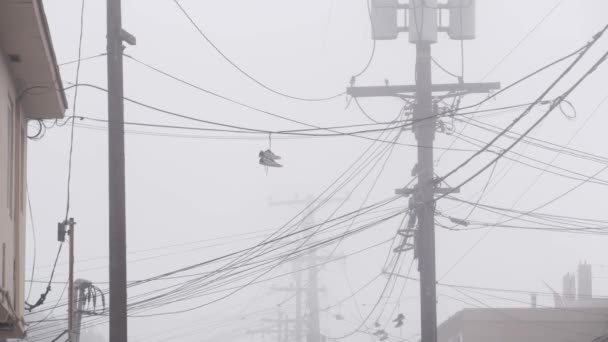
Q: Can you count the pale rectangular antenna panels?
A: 3